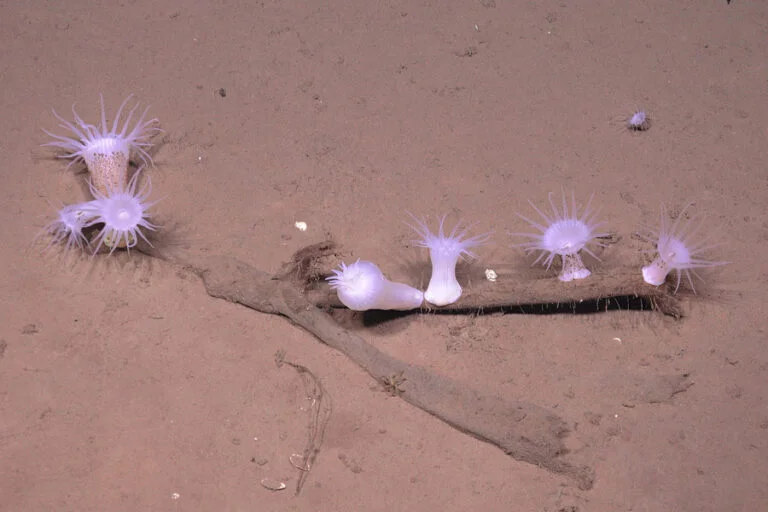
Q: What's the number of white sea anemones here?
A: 8